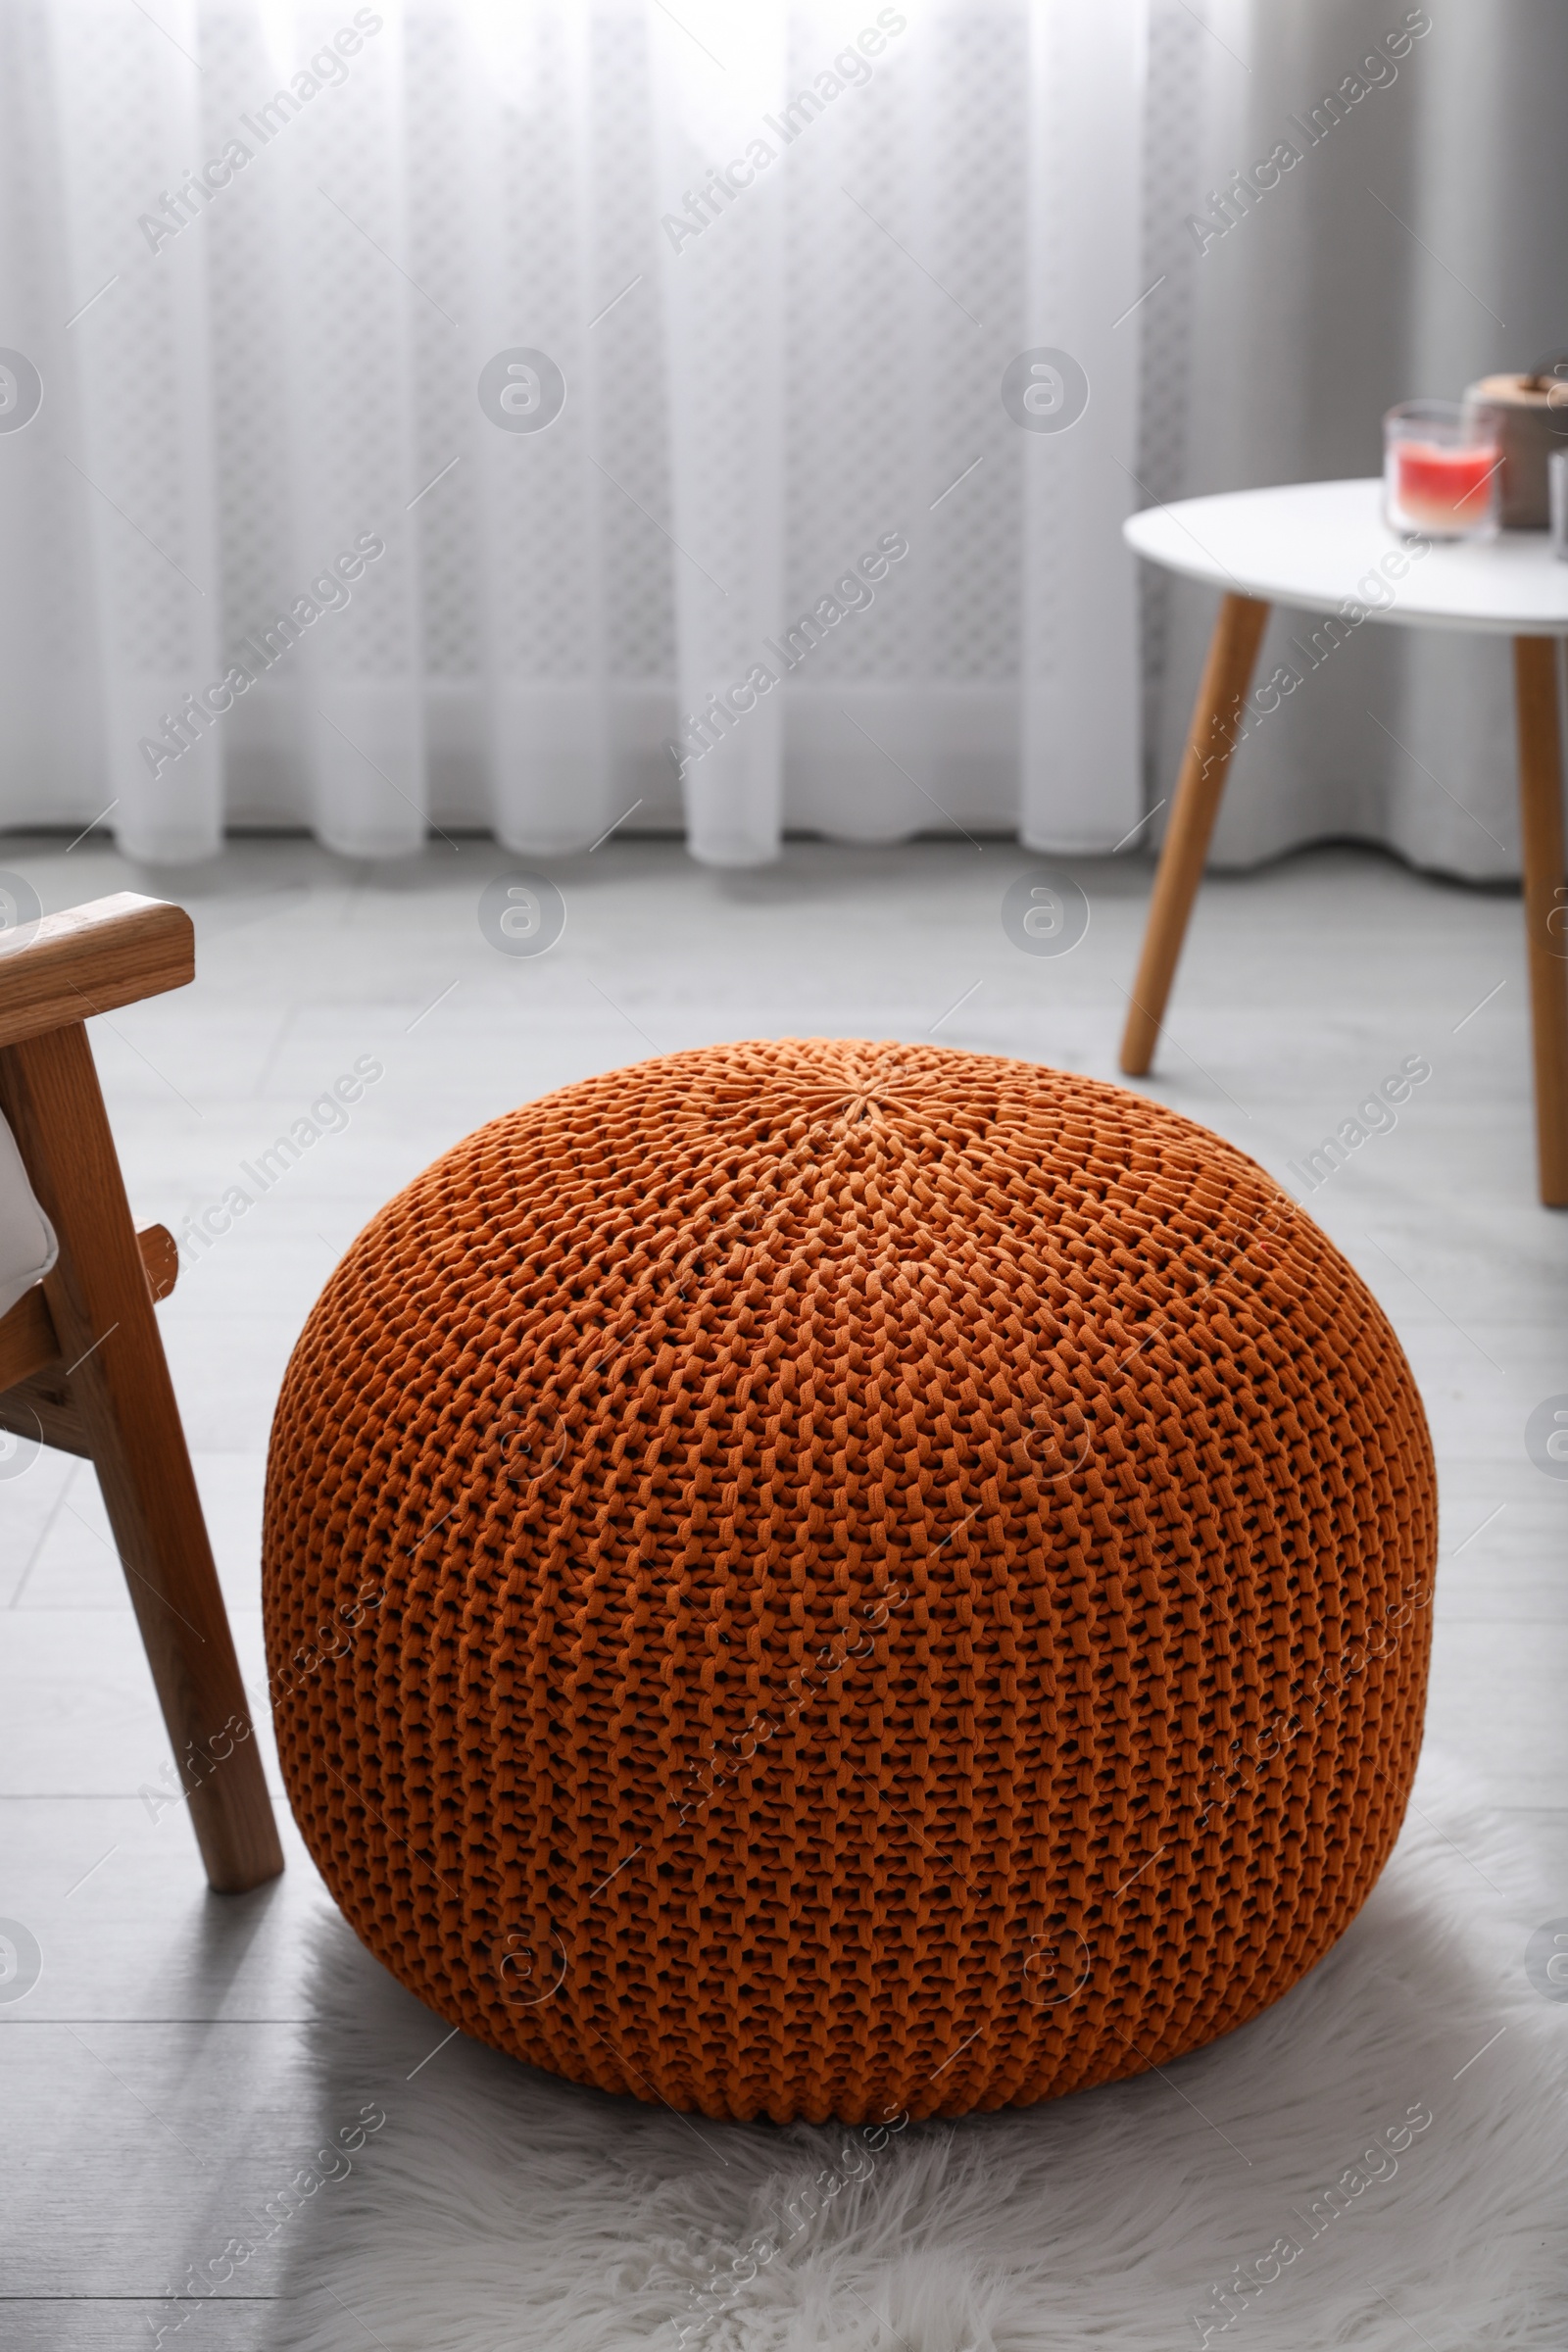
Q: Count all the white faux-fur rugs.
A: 1